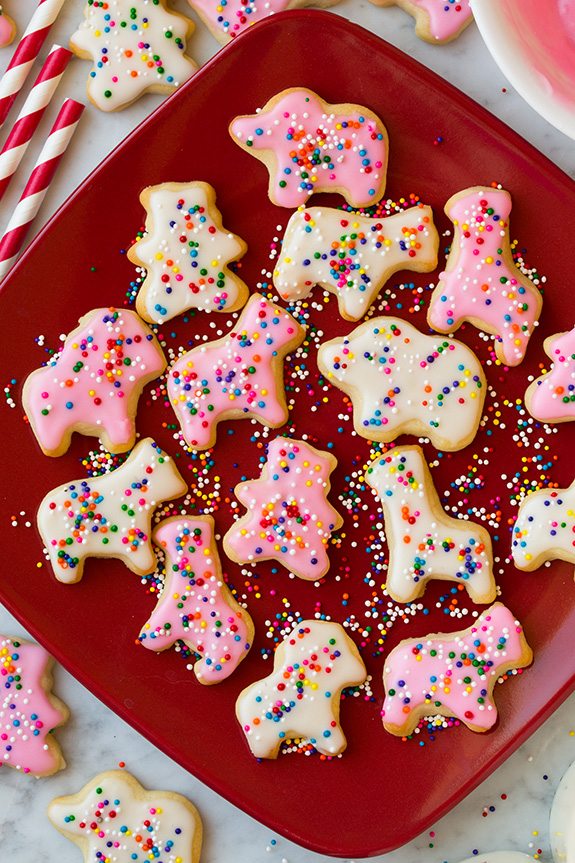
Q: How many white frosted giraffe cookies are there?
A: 1